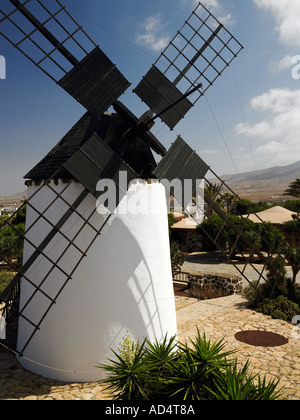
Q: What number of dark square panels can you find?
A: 4